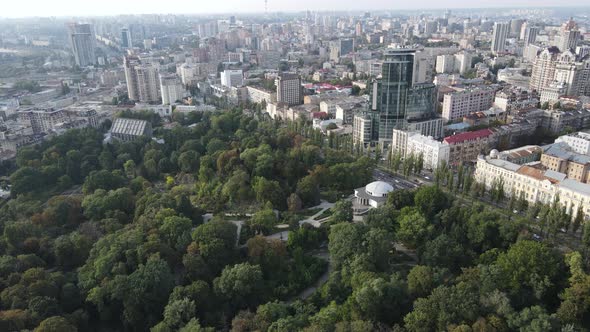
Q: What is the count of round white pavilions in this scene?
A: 1